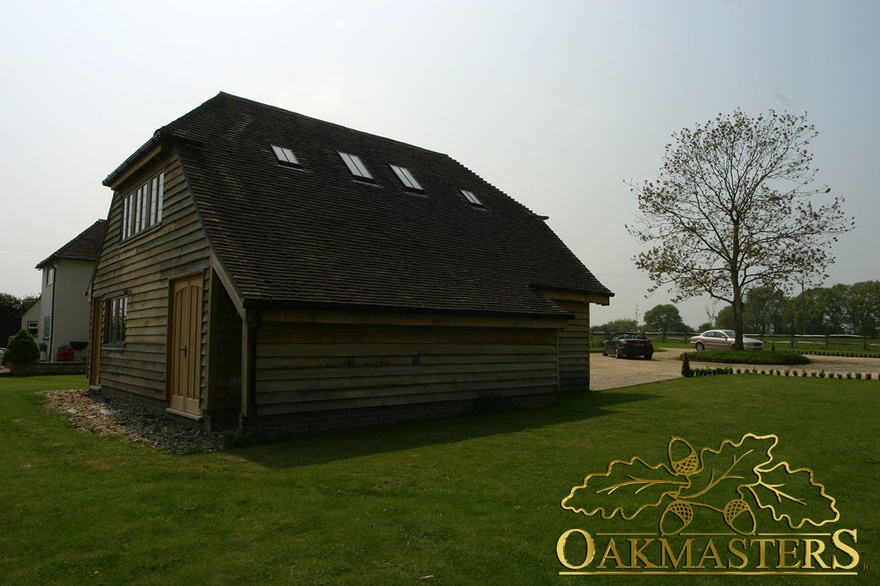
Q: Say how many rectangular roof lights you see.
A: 4